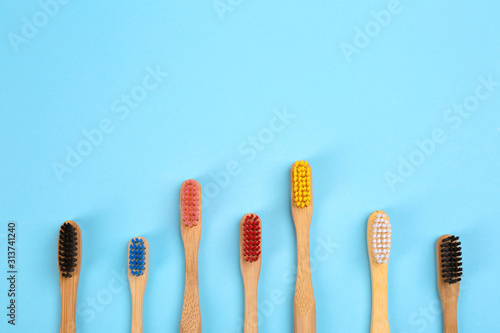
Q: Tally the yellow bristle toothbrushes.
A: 1